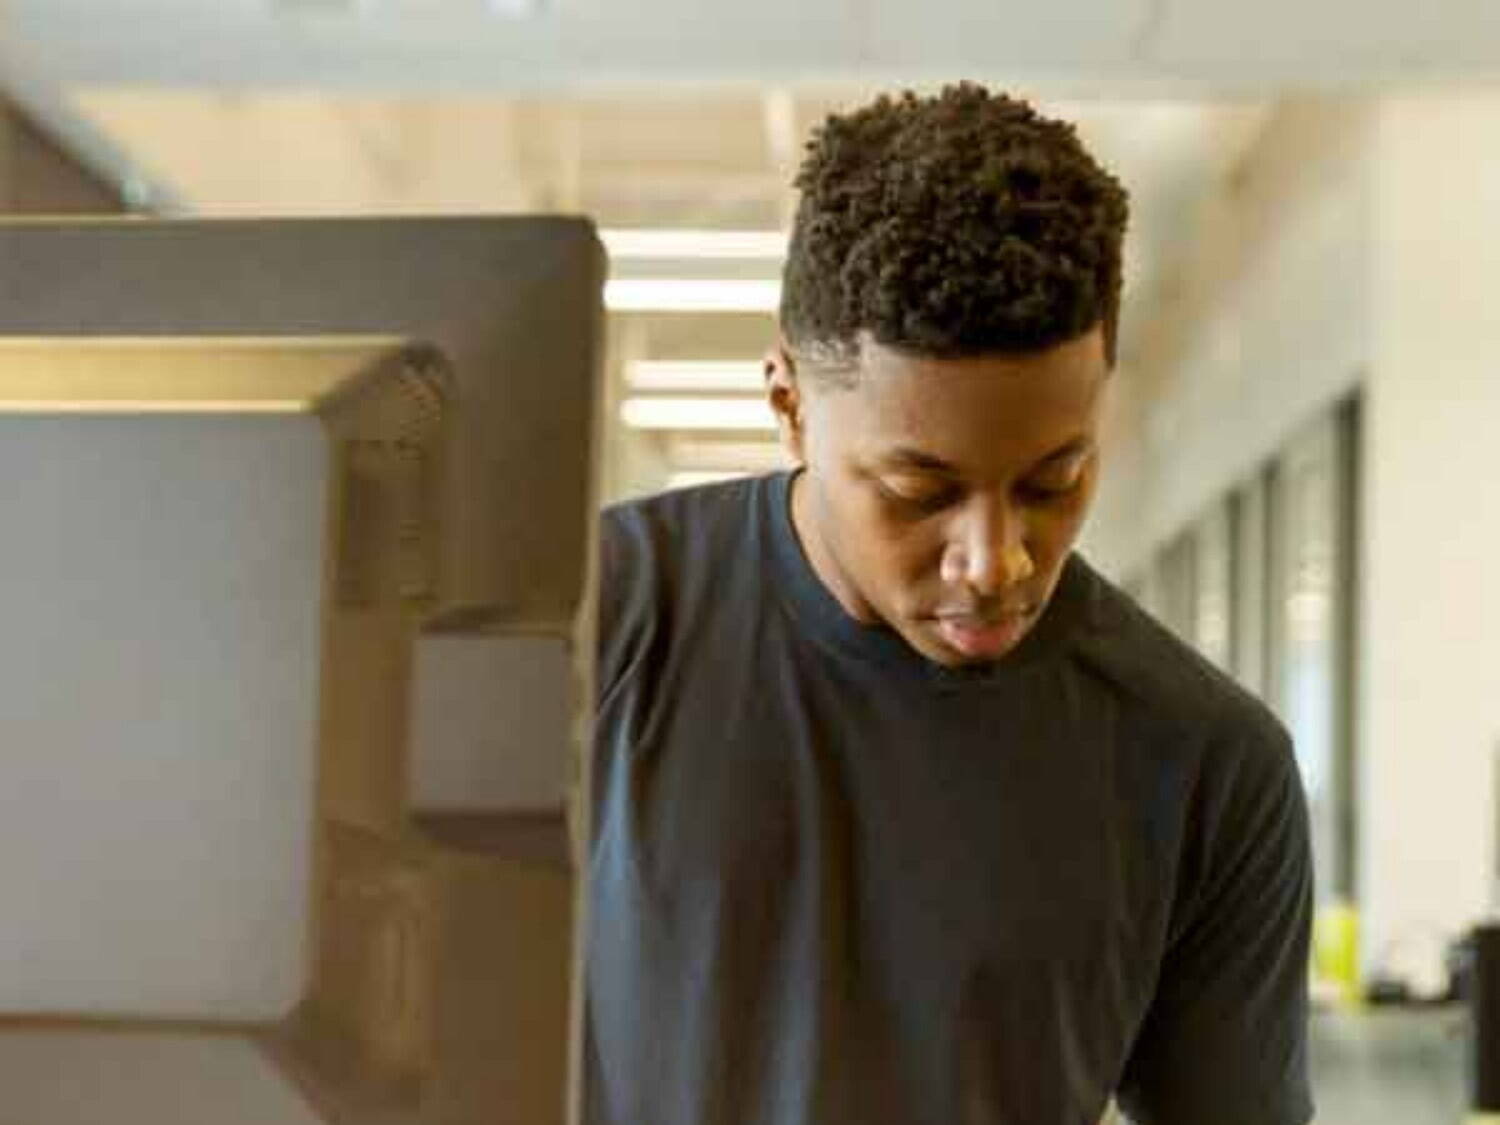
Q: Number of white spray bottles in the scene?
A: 0